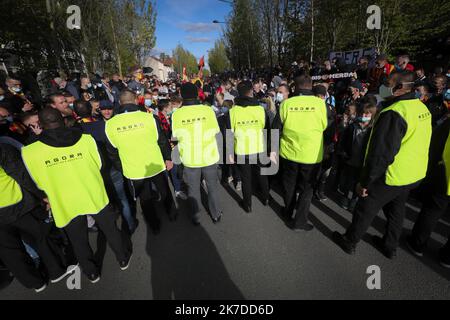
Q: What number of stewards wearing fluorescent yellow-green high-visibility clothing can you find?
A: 8